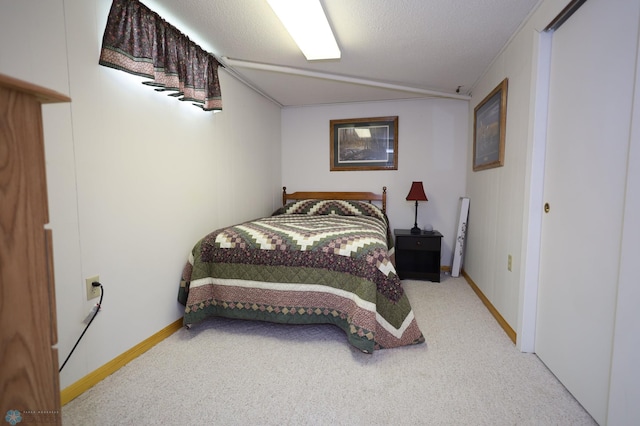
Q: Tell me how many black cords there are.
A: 1